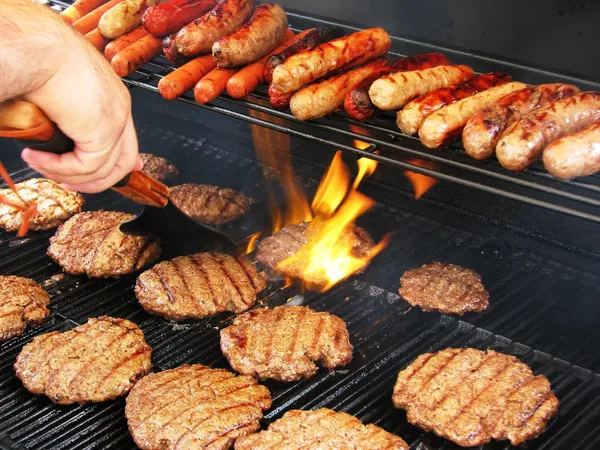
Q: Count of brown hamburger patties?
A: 13